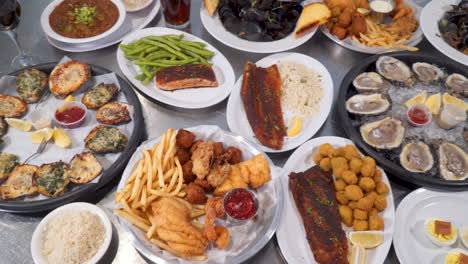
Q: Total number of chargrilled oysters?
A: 11